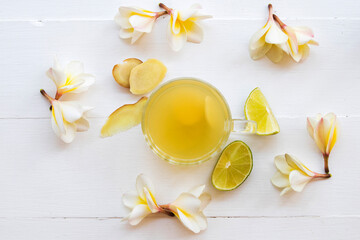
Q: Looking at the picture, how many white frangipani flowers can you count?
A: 10